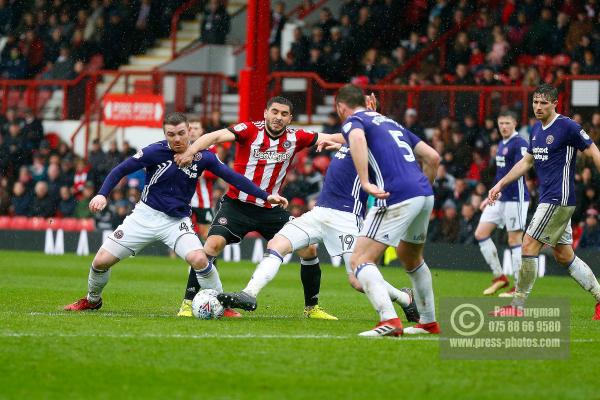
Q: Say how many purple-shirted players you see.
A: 5